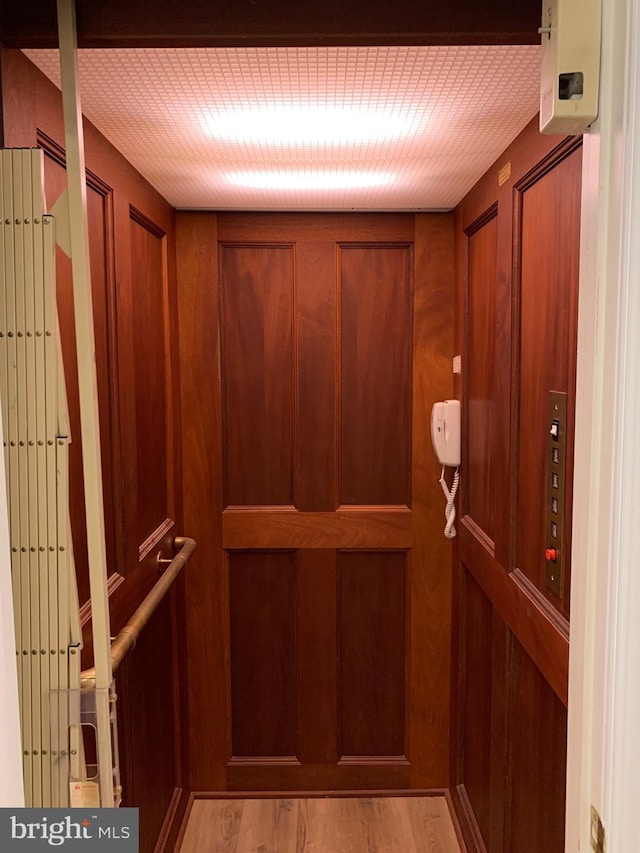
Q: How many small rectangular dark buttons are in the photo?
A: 4